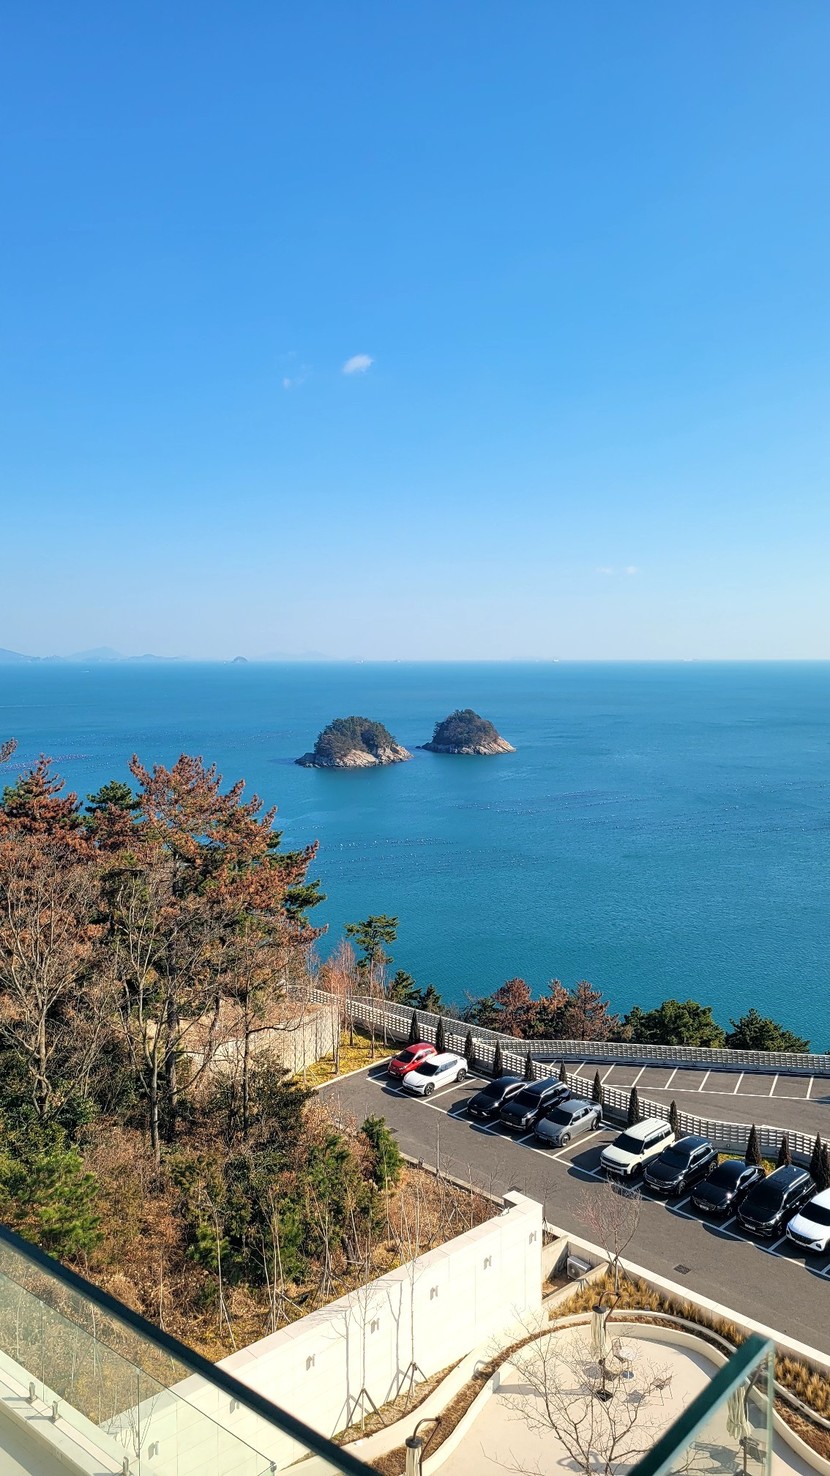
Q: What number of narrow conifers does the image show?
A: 13